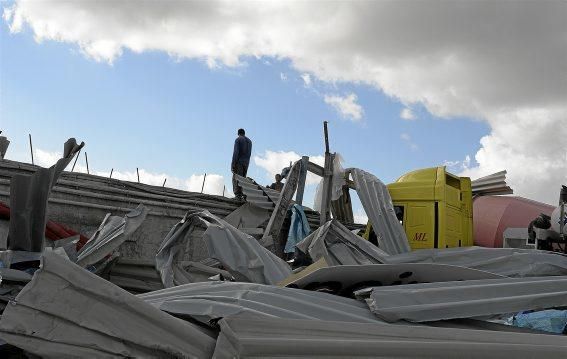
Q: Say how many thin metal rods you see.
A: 8